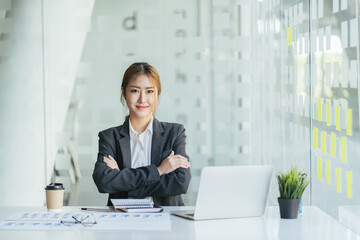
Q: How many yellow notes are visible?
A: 14